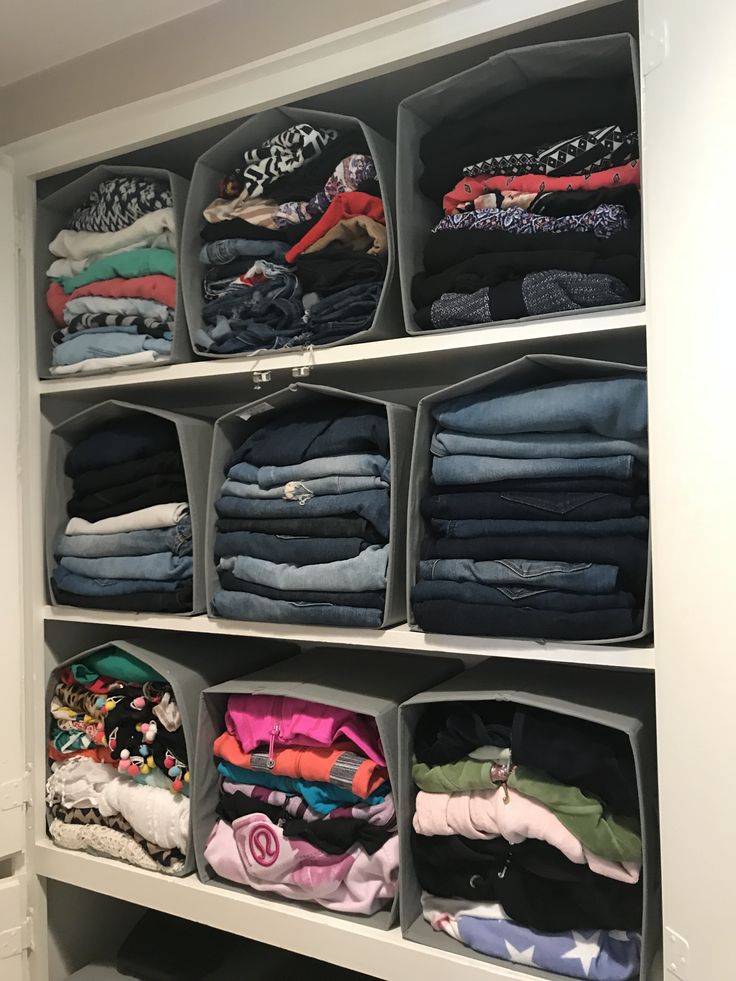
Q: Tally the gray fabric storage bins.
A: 9